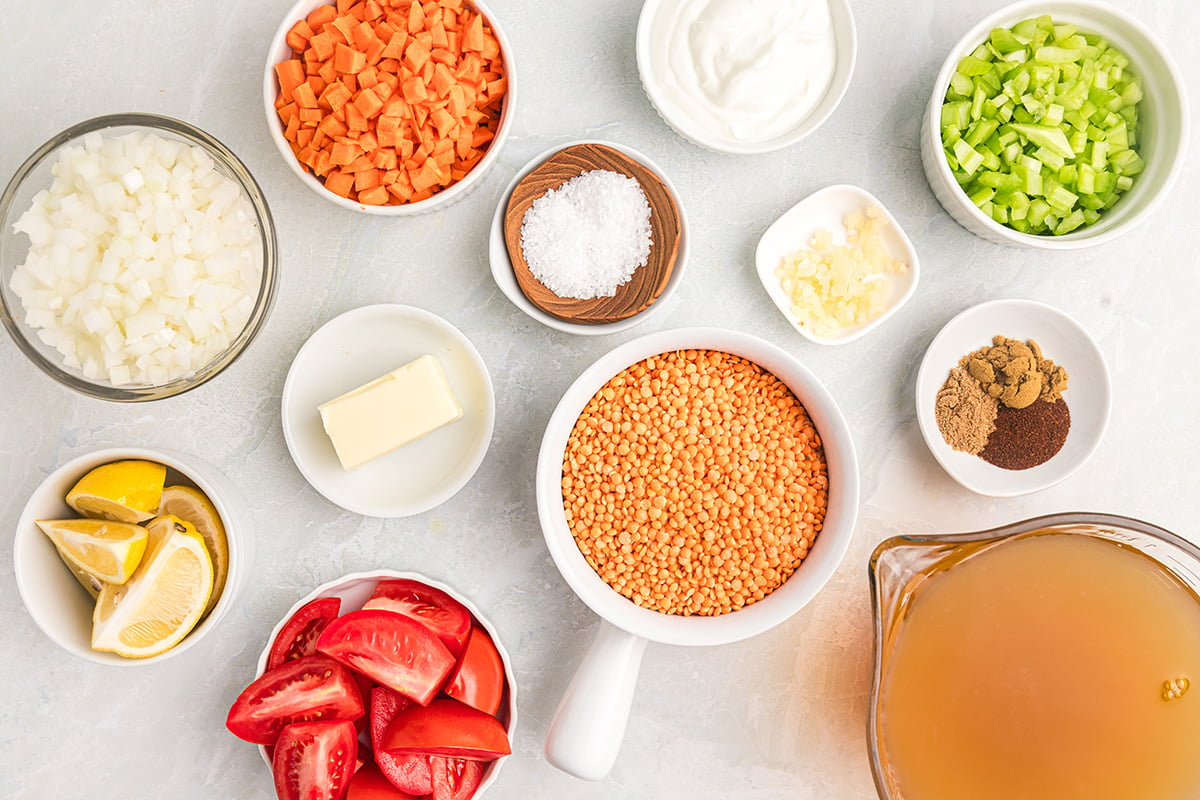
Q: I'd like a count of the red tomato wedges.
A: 10